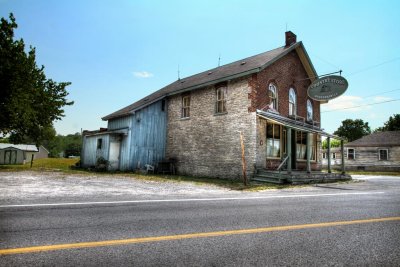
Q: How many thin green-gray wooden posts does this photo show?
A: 4